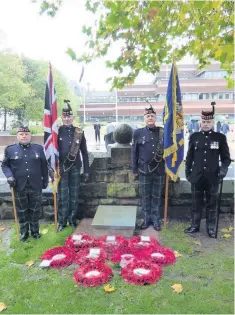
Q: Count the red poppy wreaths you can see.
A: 9